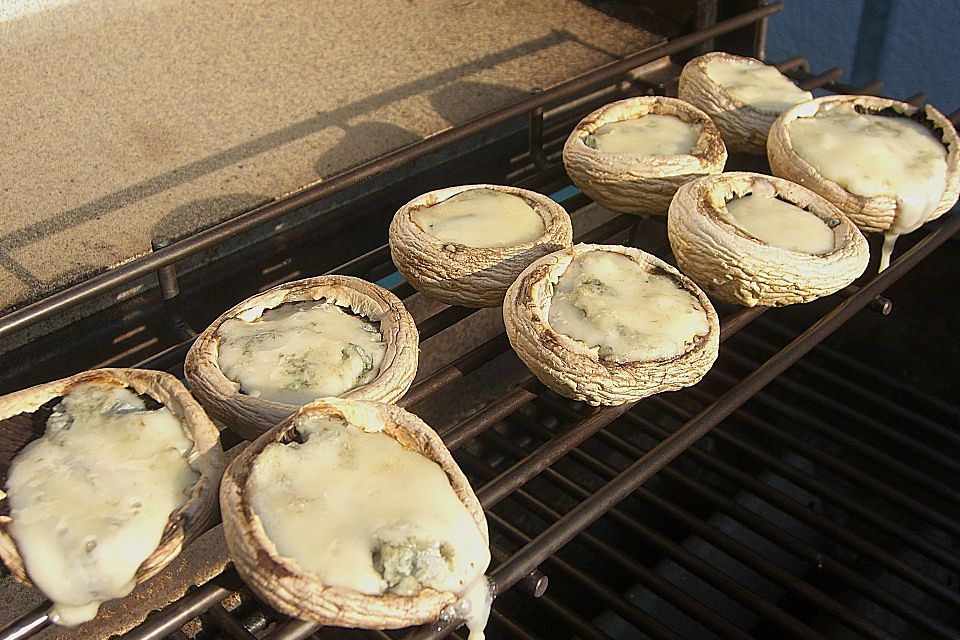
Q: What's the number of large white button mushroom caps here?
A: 9